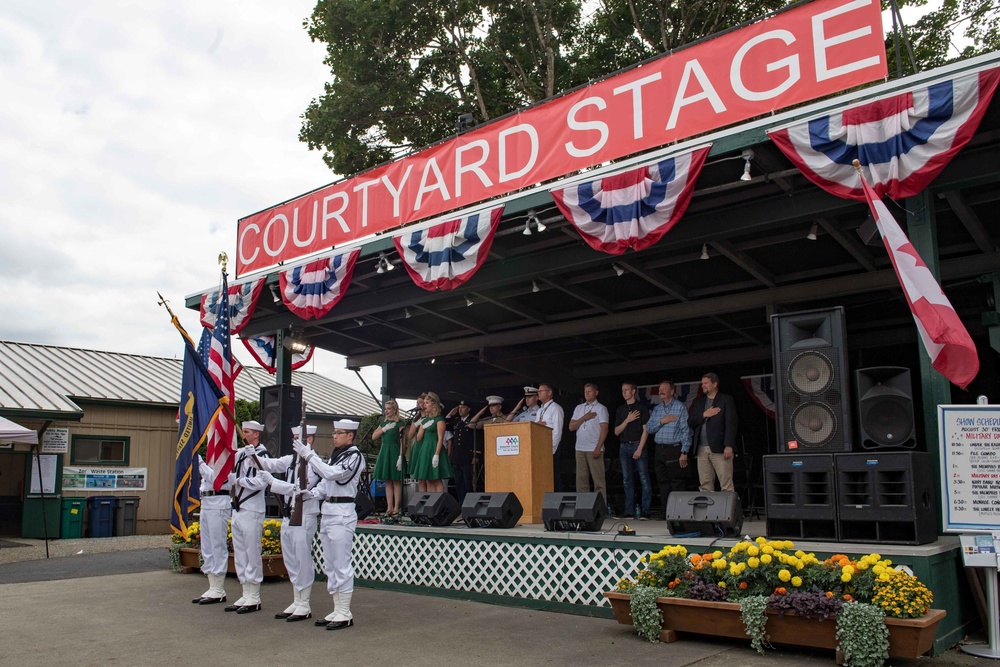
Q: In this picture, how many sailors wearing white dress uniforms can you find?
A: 4